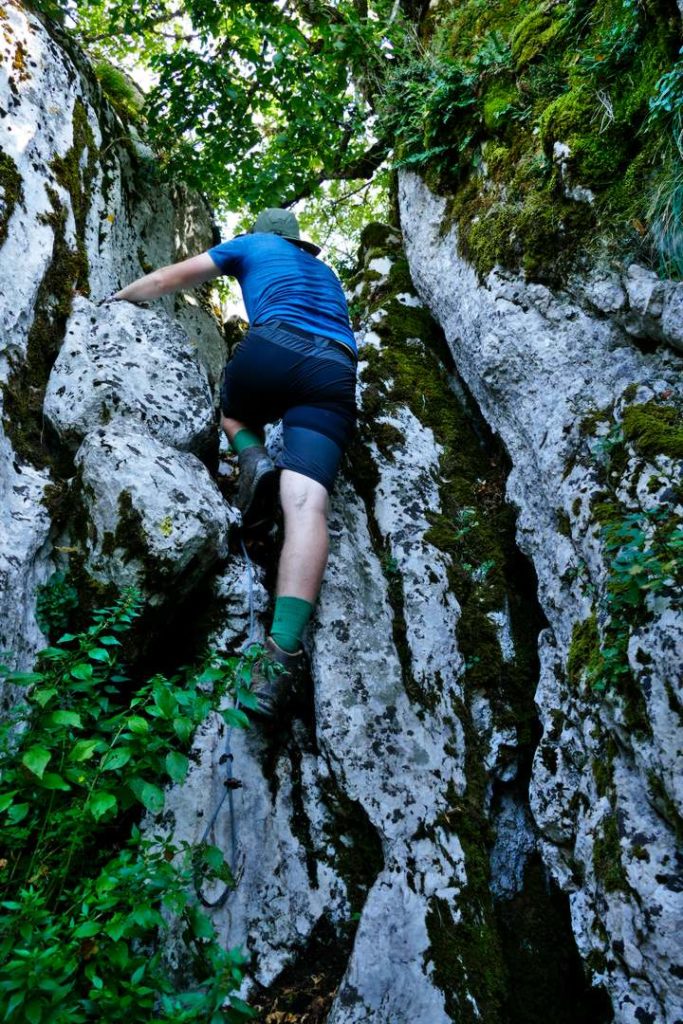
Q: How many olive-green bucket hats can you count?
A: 1